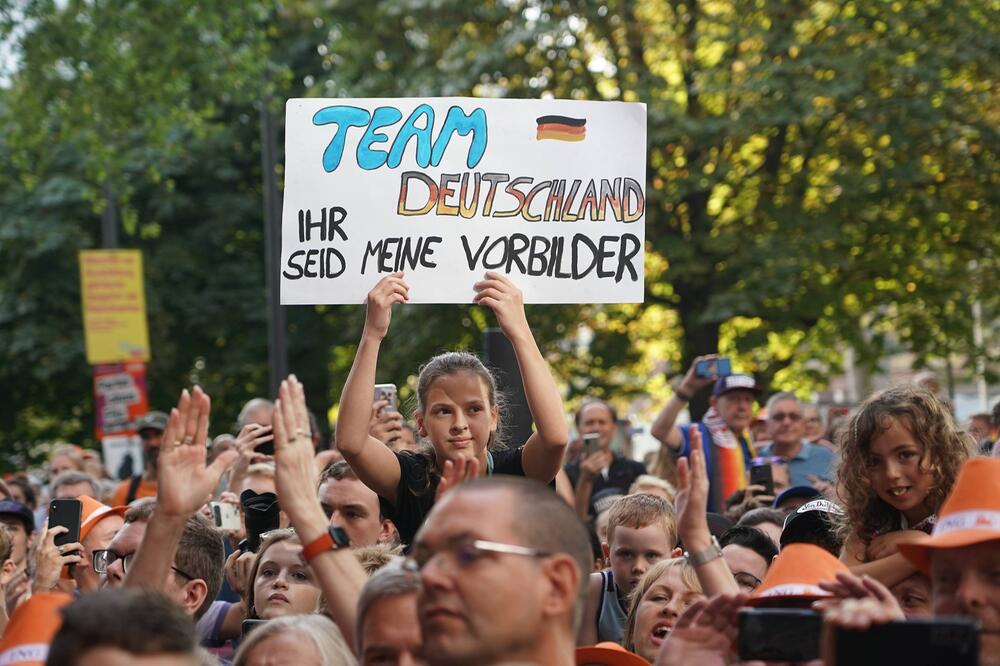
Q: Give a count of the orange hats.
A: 5